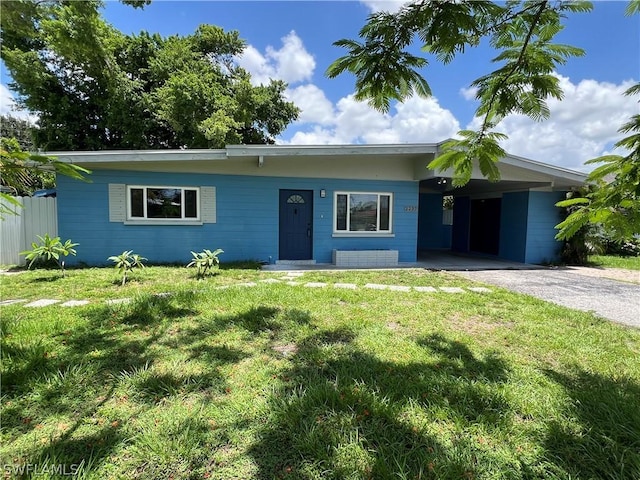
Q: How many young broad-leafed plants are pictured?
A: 3